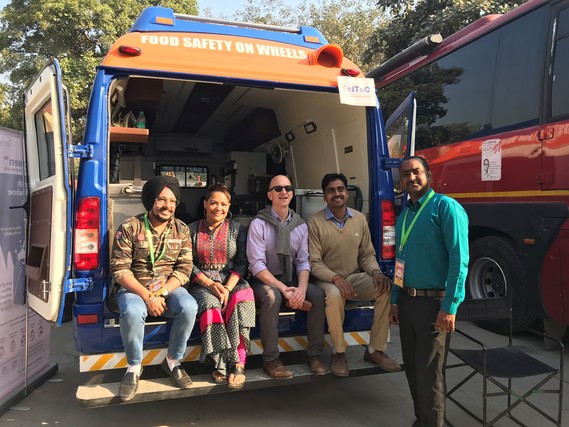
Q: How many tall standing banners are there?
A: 1